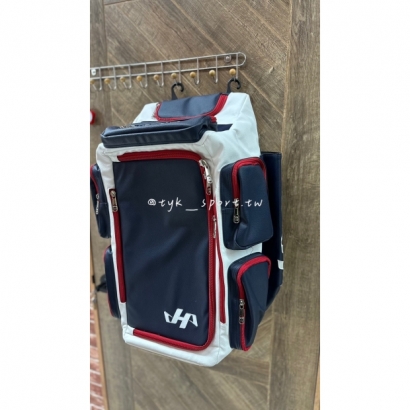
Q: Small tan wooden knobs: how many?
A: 9